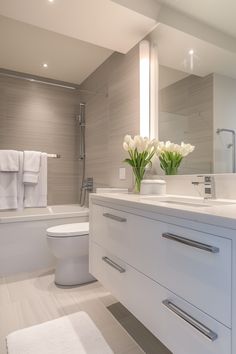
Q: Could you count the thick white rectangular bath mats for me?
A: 1